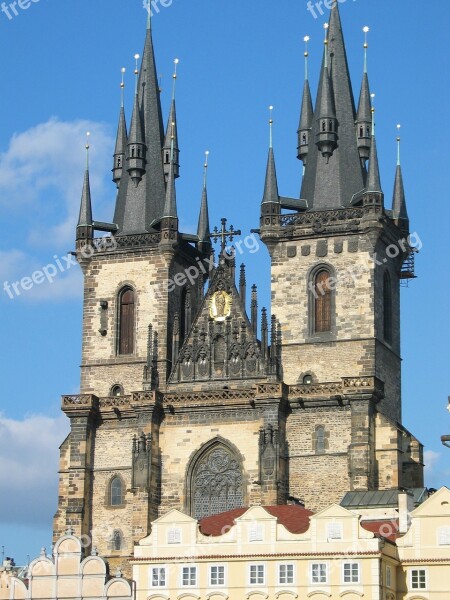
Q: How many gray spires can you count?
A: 14